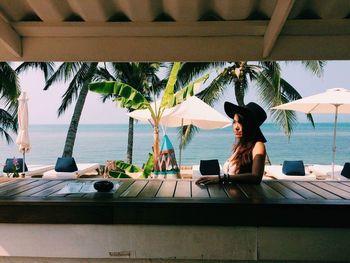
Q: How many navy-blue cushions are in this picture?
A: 5